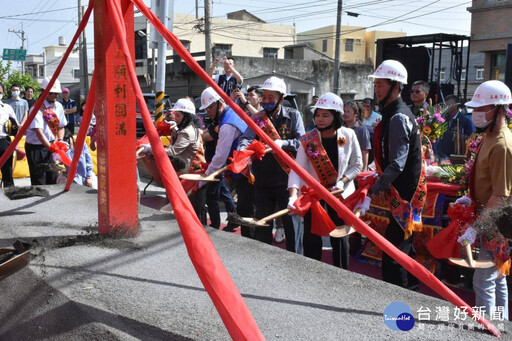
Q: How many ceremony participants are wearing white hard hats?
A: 7